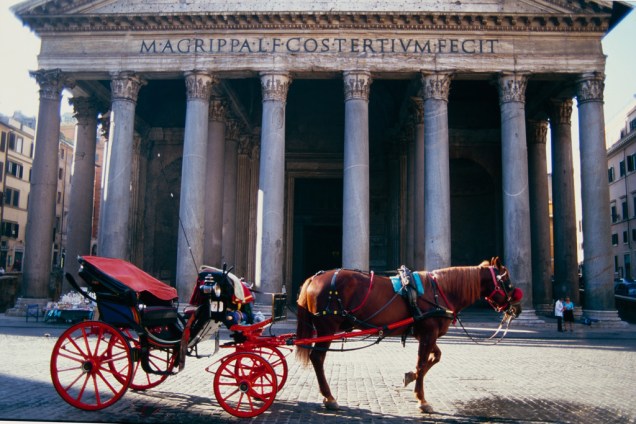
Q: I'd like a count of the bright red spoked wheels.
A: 4